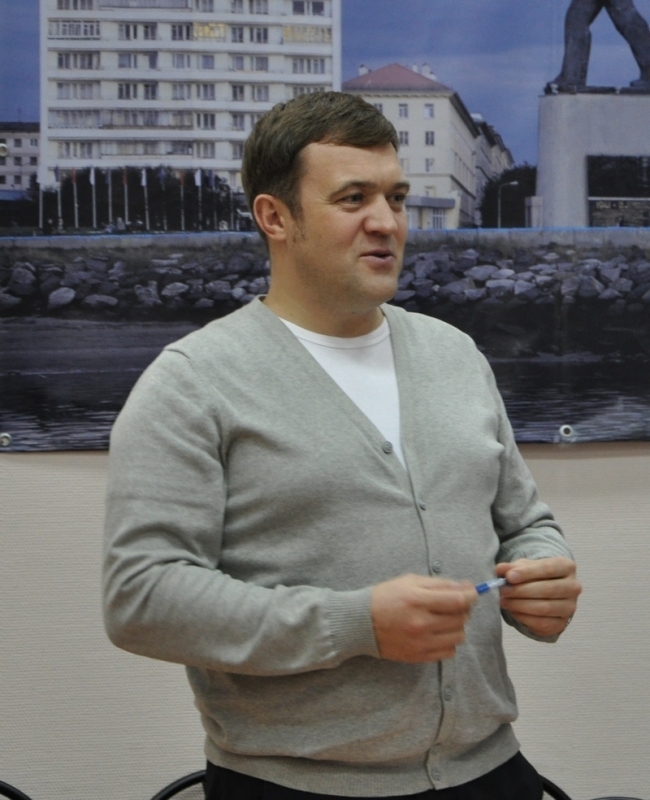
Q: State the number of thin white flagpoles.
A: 12